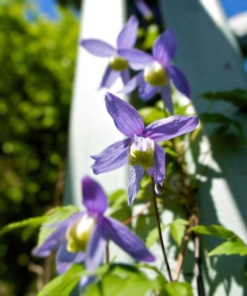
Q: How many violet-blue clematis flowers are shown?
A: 4